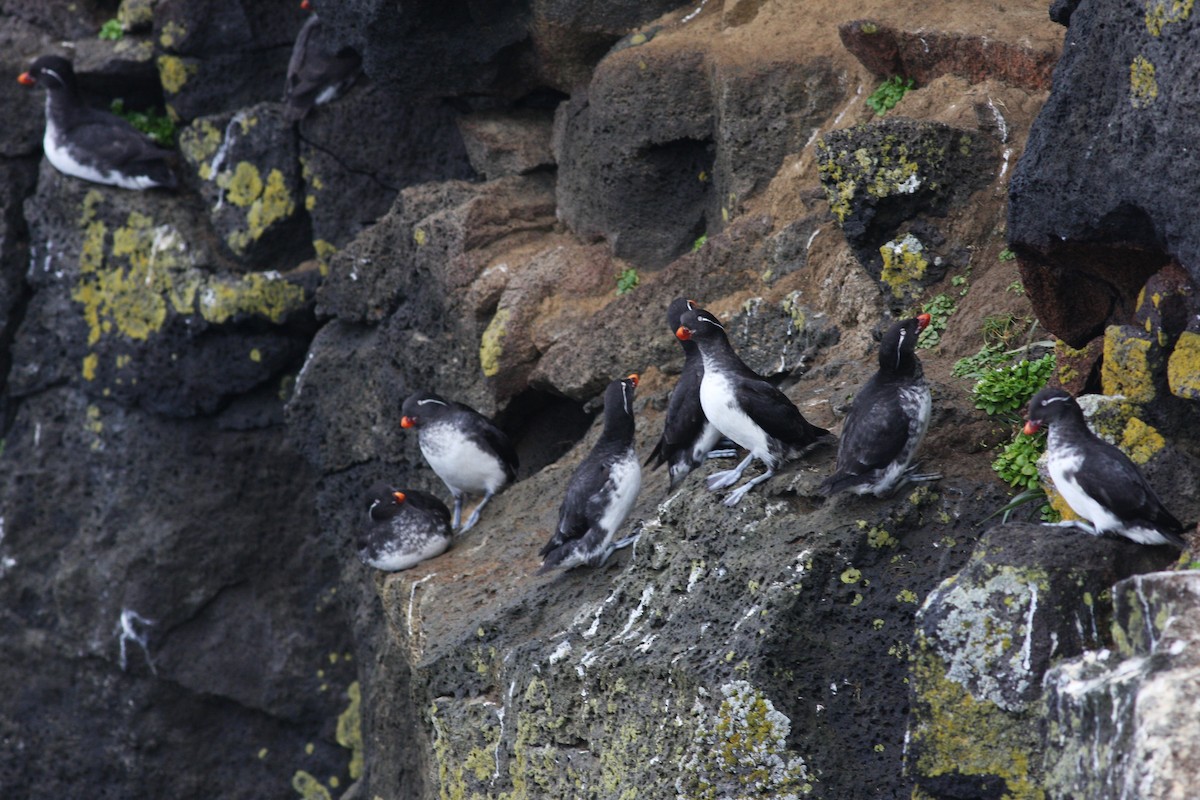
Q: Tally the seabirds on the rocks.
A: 9